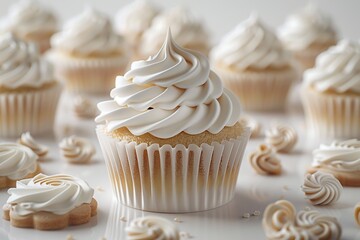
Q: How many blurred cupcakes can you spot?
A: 8